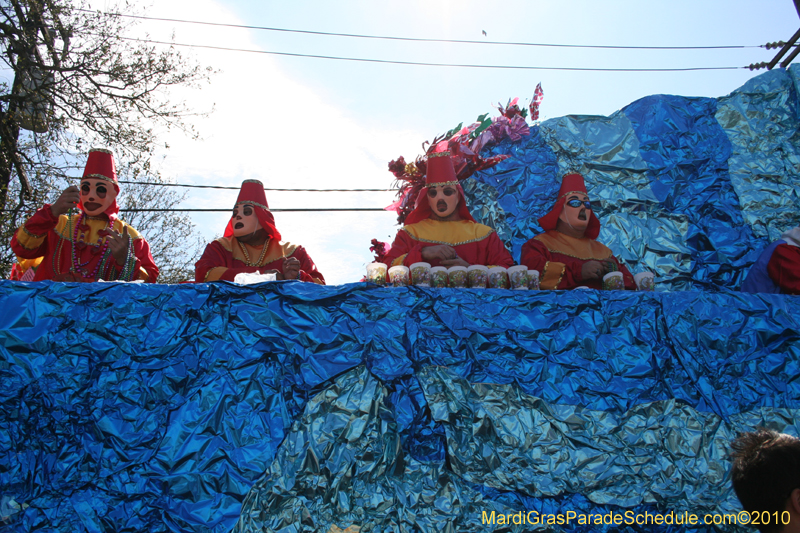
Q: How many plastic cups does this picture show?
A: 11